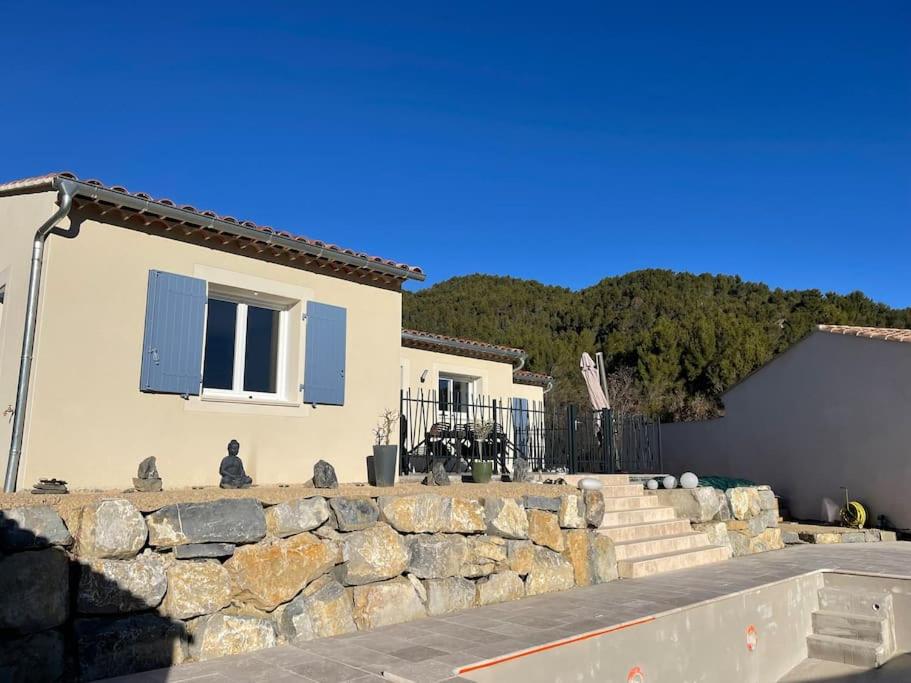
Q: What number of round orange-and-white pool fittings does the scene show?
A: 2